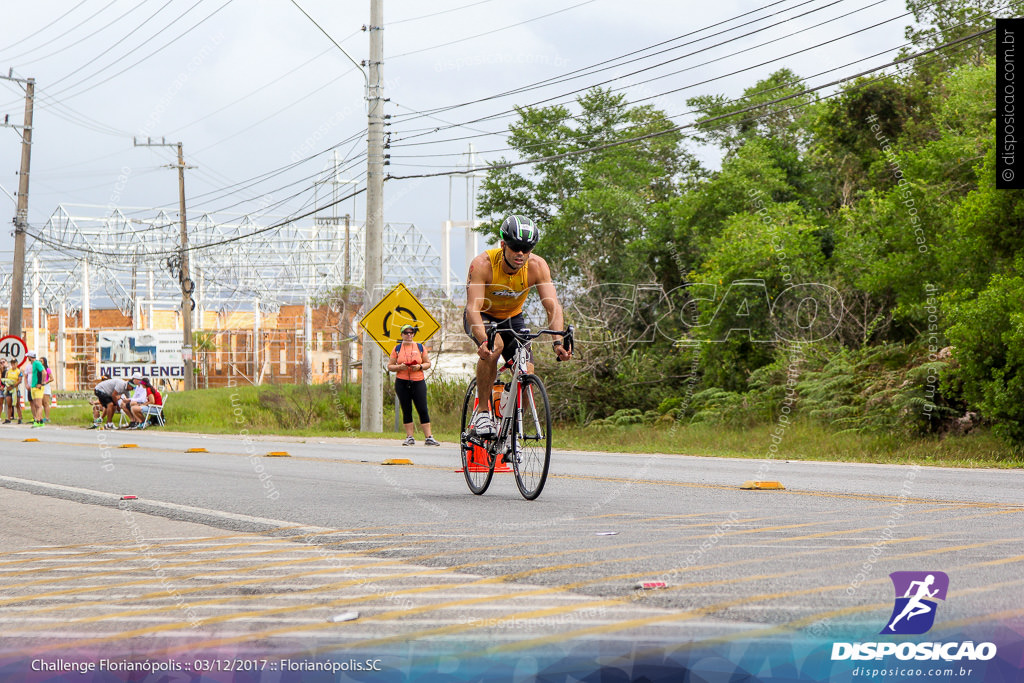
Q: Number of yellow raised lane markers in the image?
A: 6